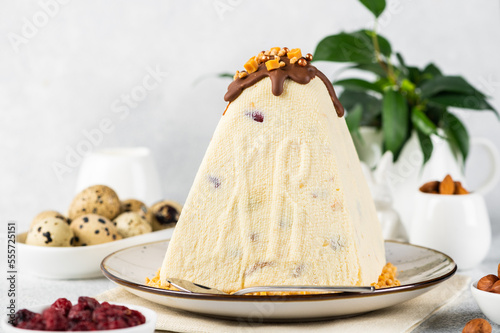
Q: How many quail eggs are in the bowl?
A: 7